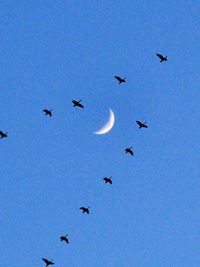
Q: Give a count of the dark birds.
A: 11